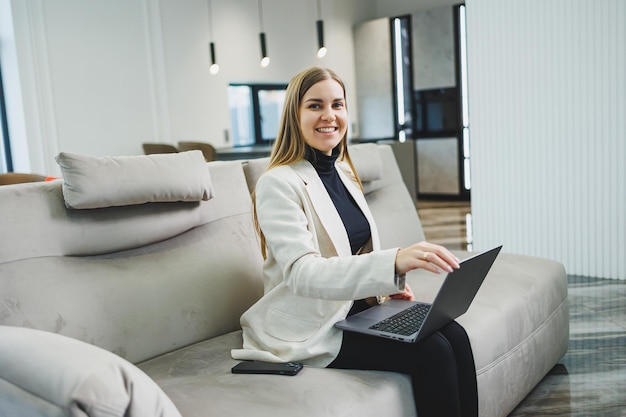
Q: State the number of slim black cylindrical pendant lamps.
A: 3